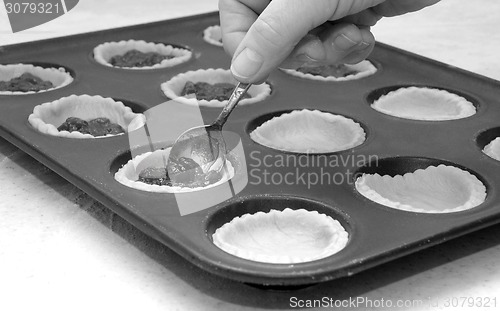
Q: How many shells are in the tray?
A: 12